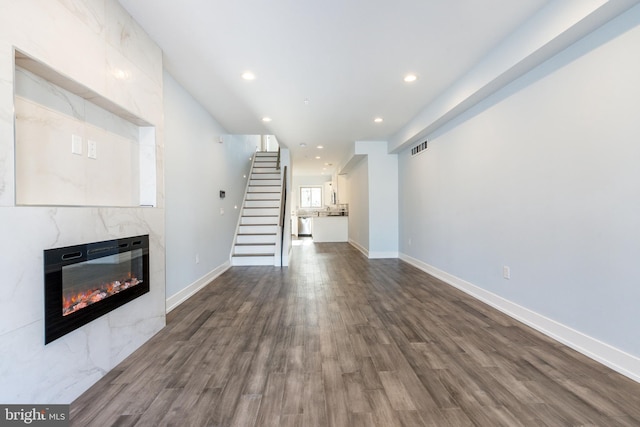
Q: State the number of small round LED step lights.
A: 3